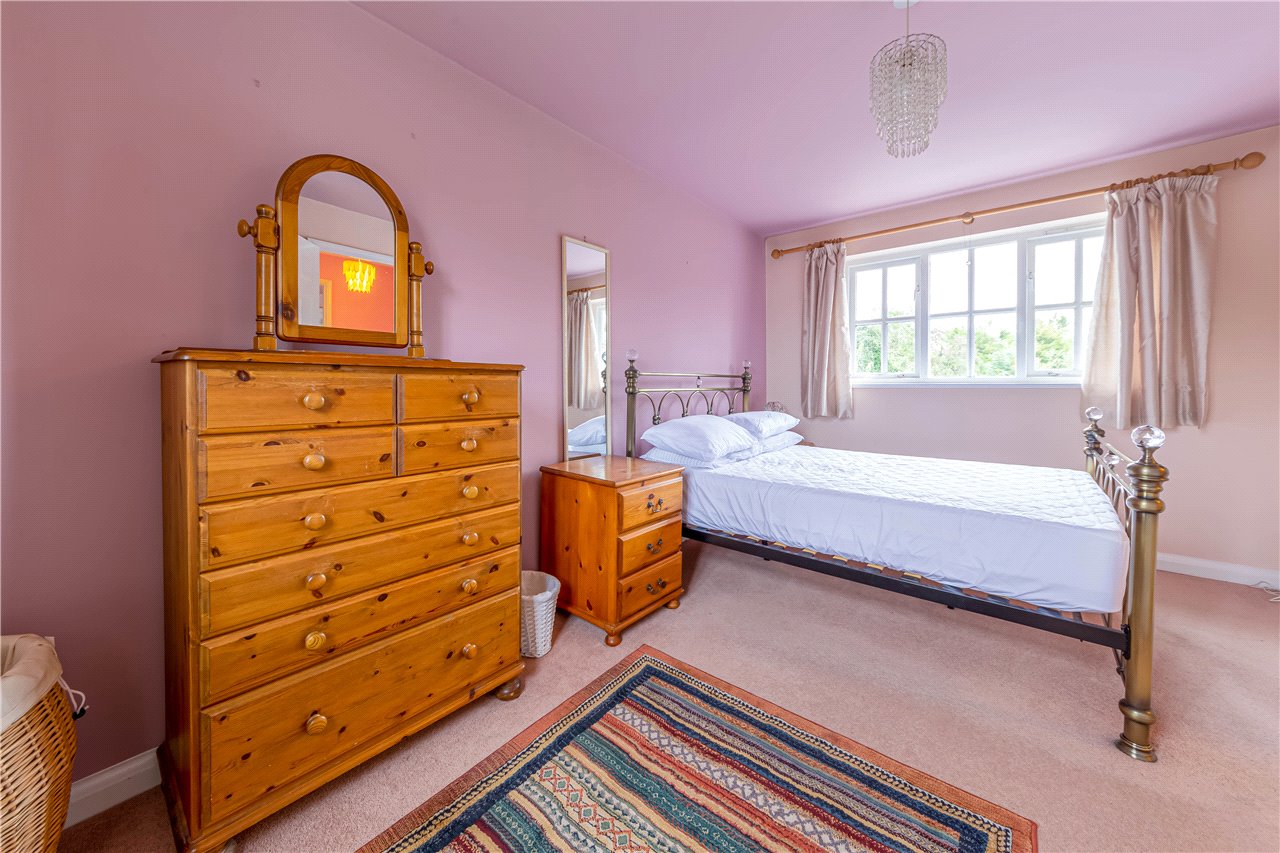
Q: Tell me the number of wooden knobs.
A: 14